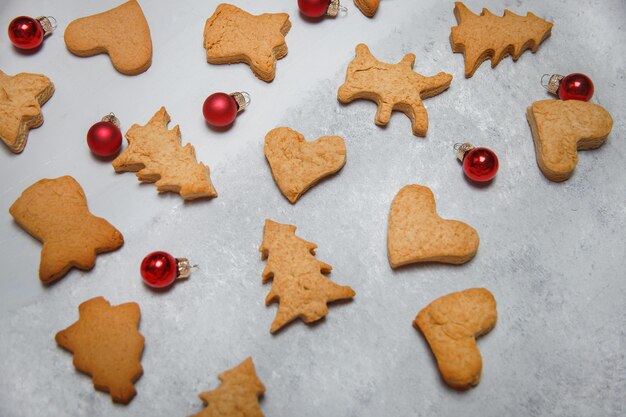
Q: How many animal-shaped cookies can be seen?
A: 1